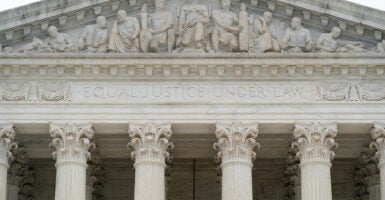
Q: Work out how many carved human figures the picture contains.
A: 9